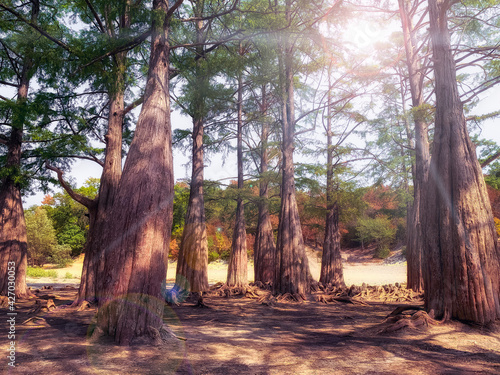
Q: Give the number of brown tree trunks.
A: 10